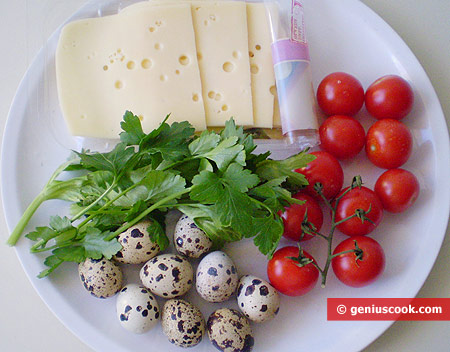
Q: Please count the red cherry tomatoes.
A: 10